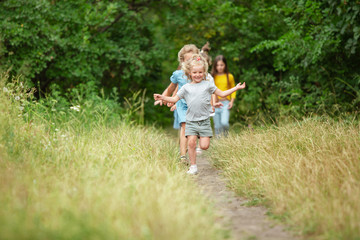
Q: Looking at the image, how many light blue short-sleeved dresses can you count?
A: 1